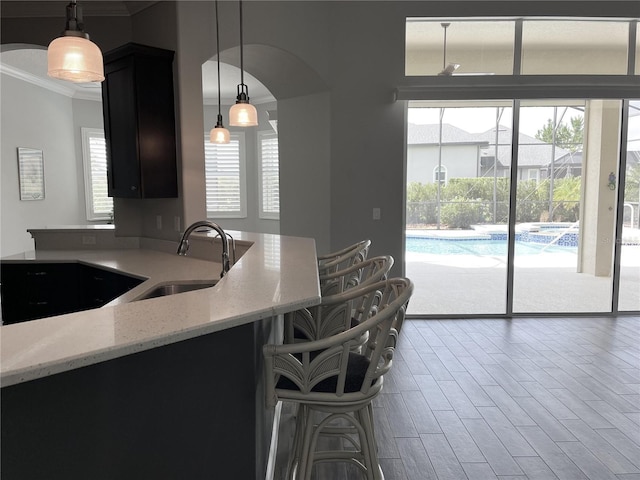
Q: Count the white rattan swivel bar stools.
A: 3